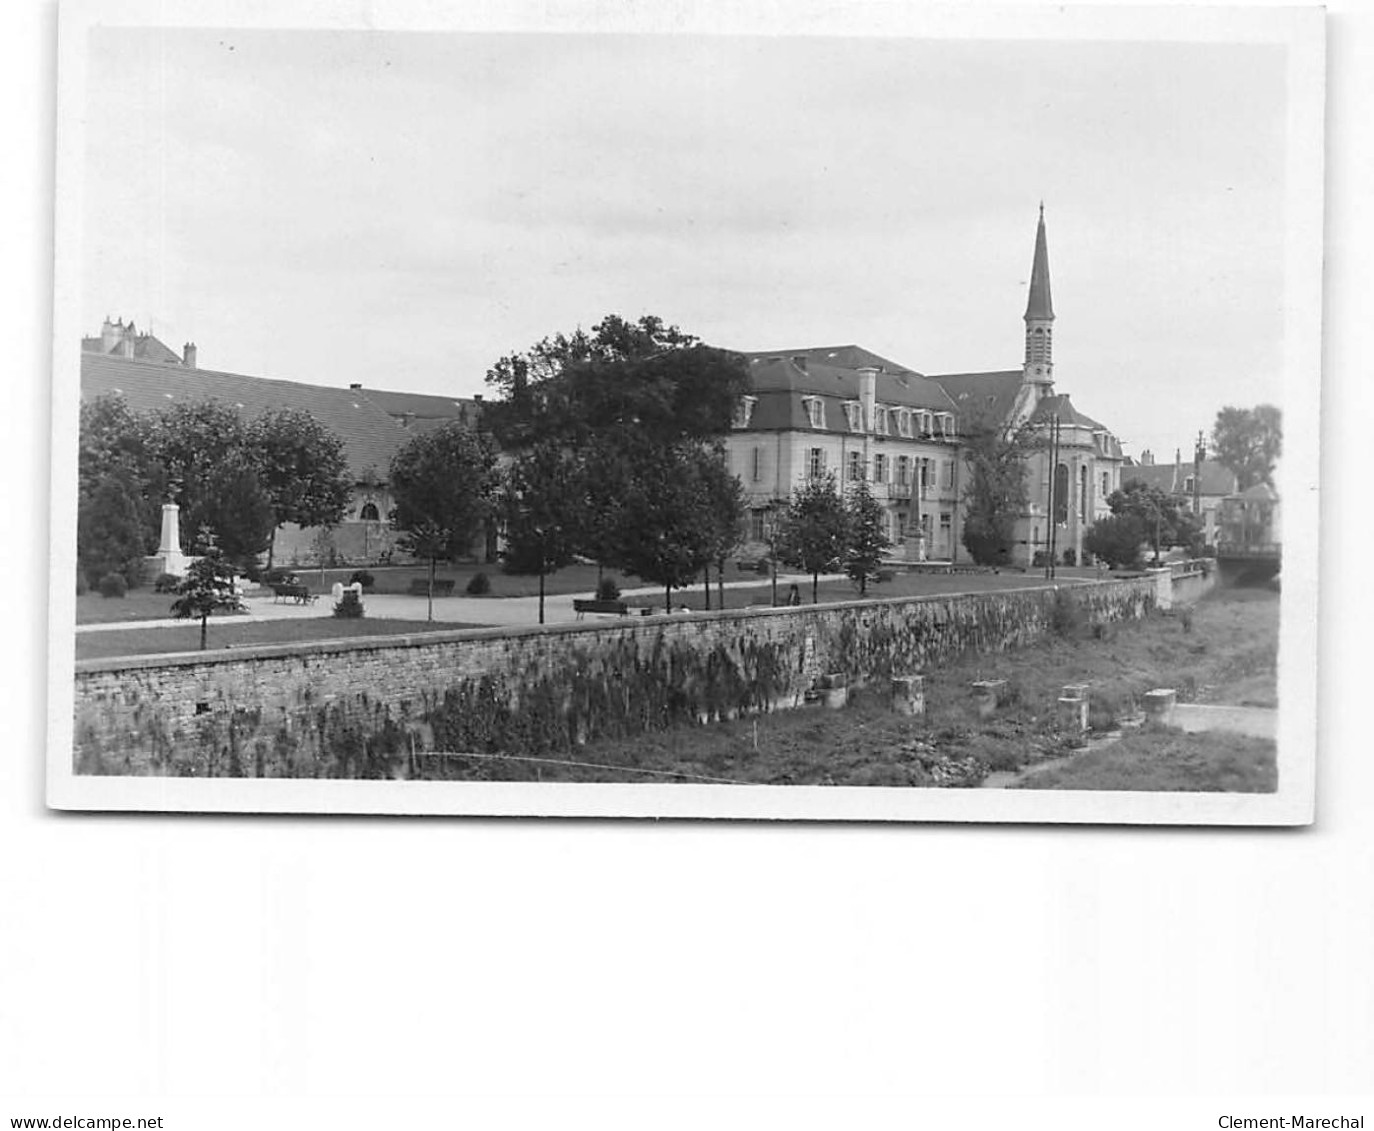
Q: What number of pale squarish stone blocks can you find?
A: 5